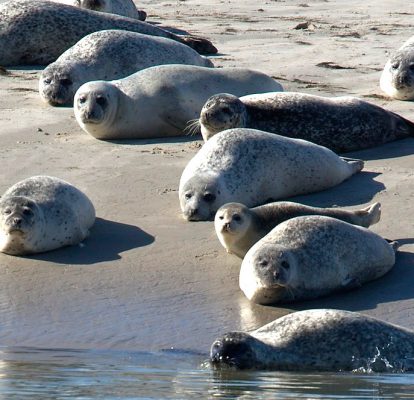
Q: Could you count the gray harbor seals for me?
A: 11